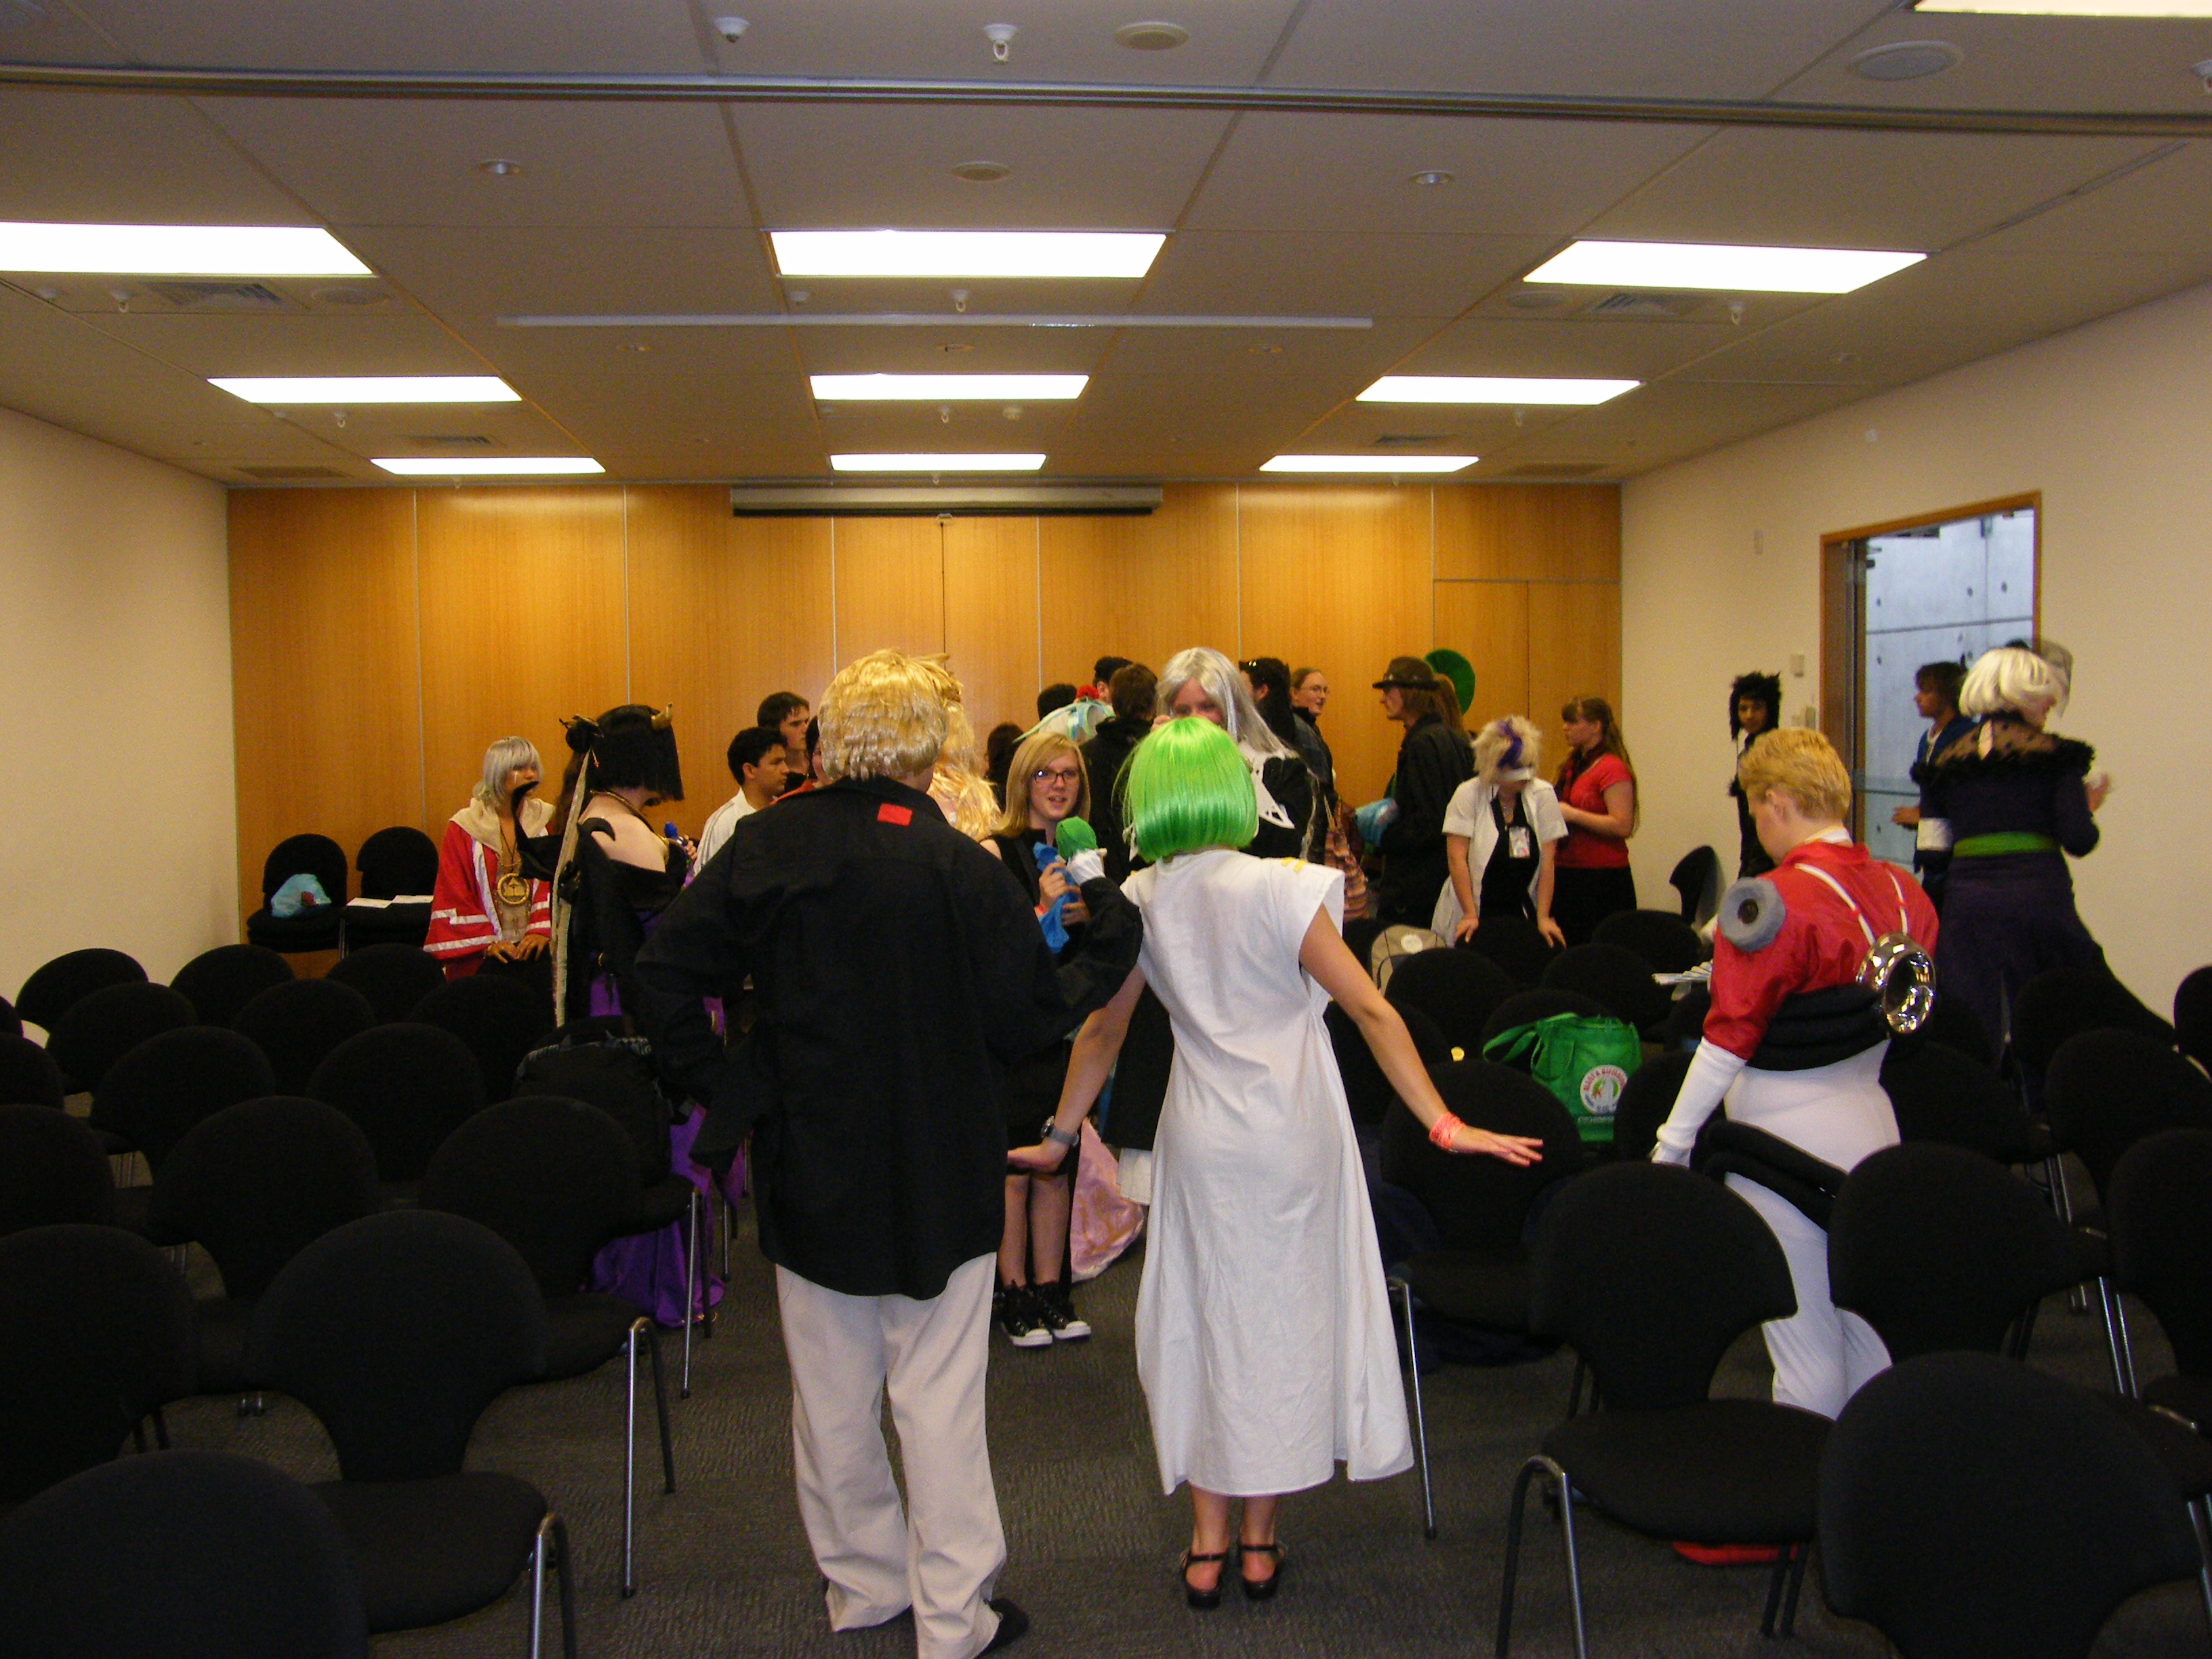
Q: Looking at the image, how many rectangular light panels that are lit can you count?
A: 10